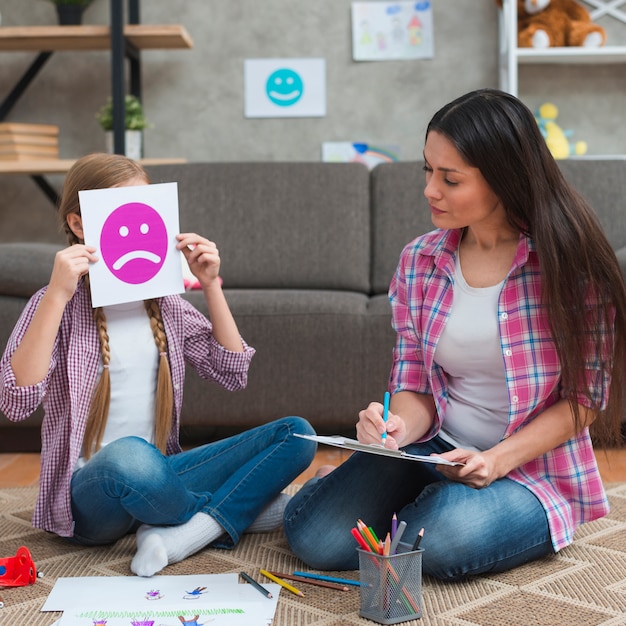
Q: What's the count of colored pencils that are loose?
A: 4